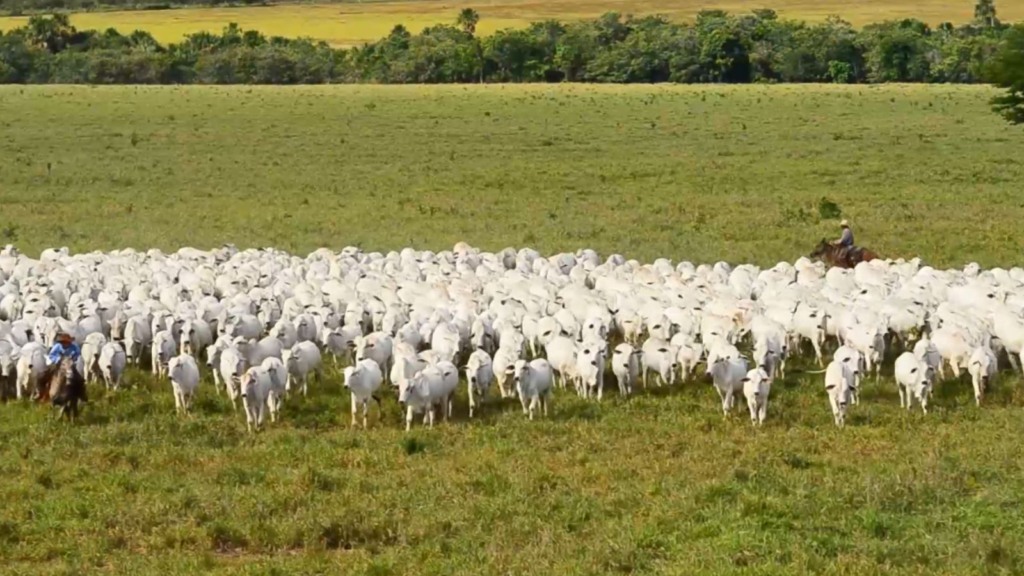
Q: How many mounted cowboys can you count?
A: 2